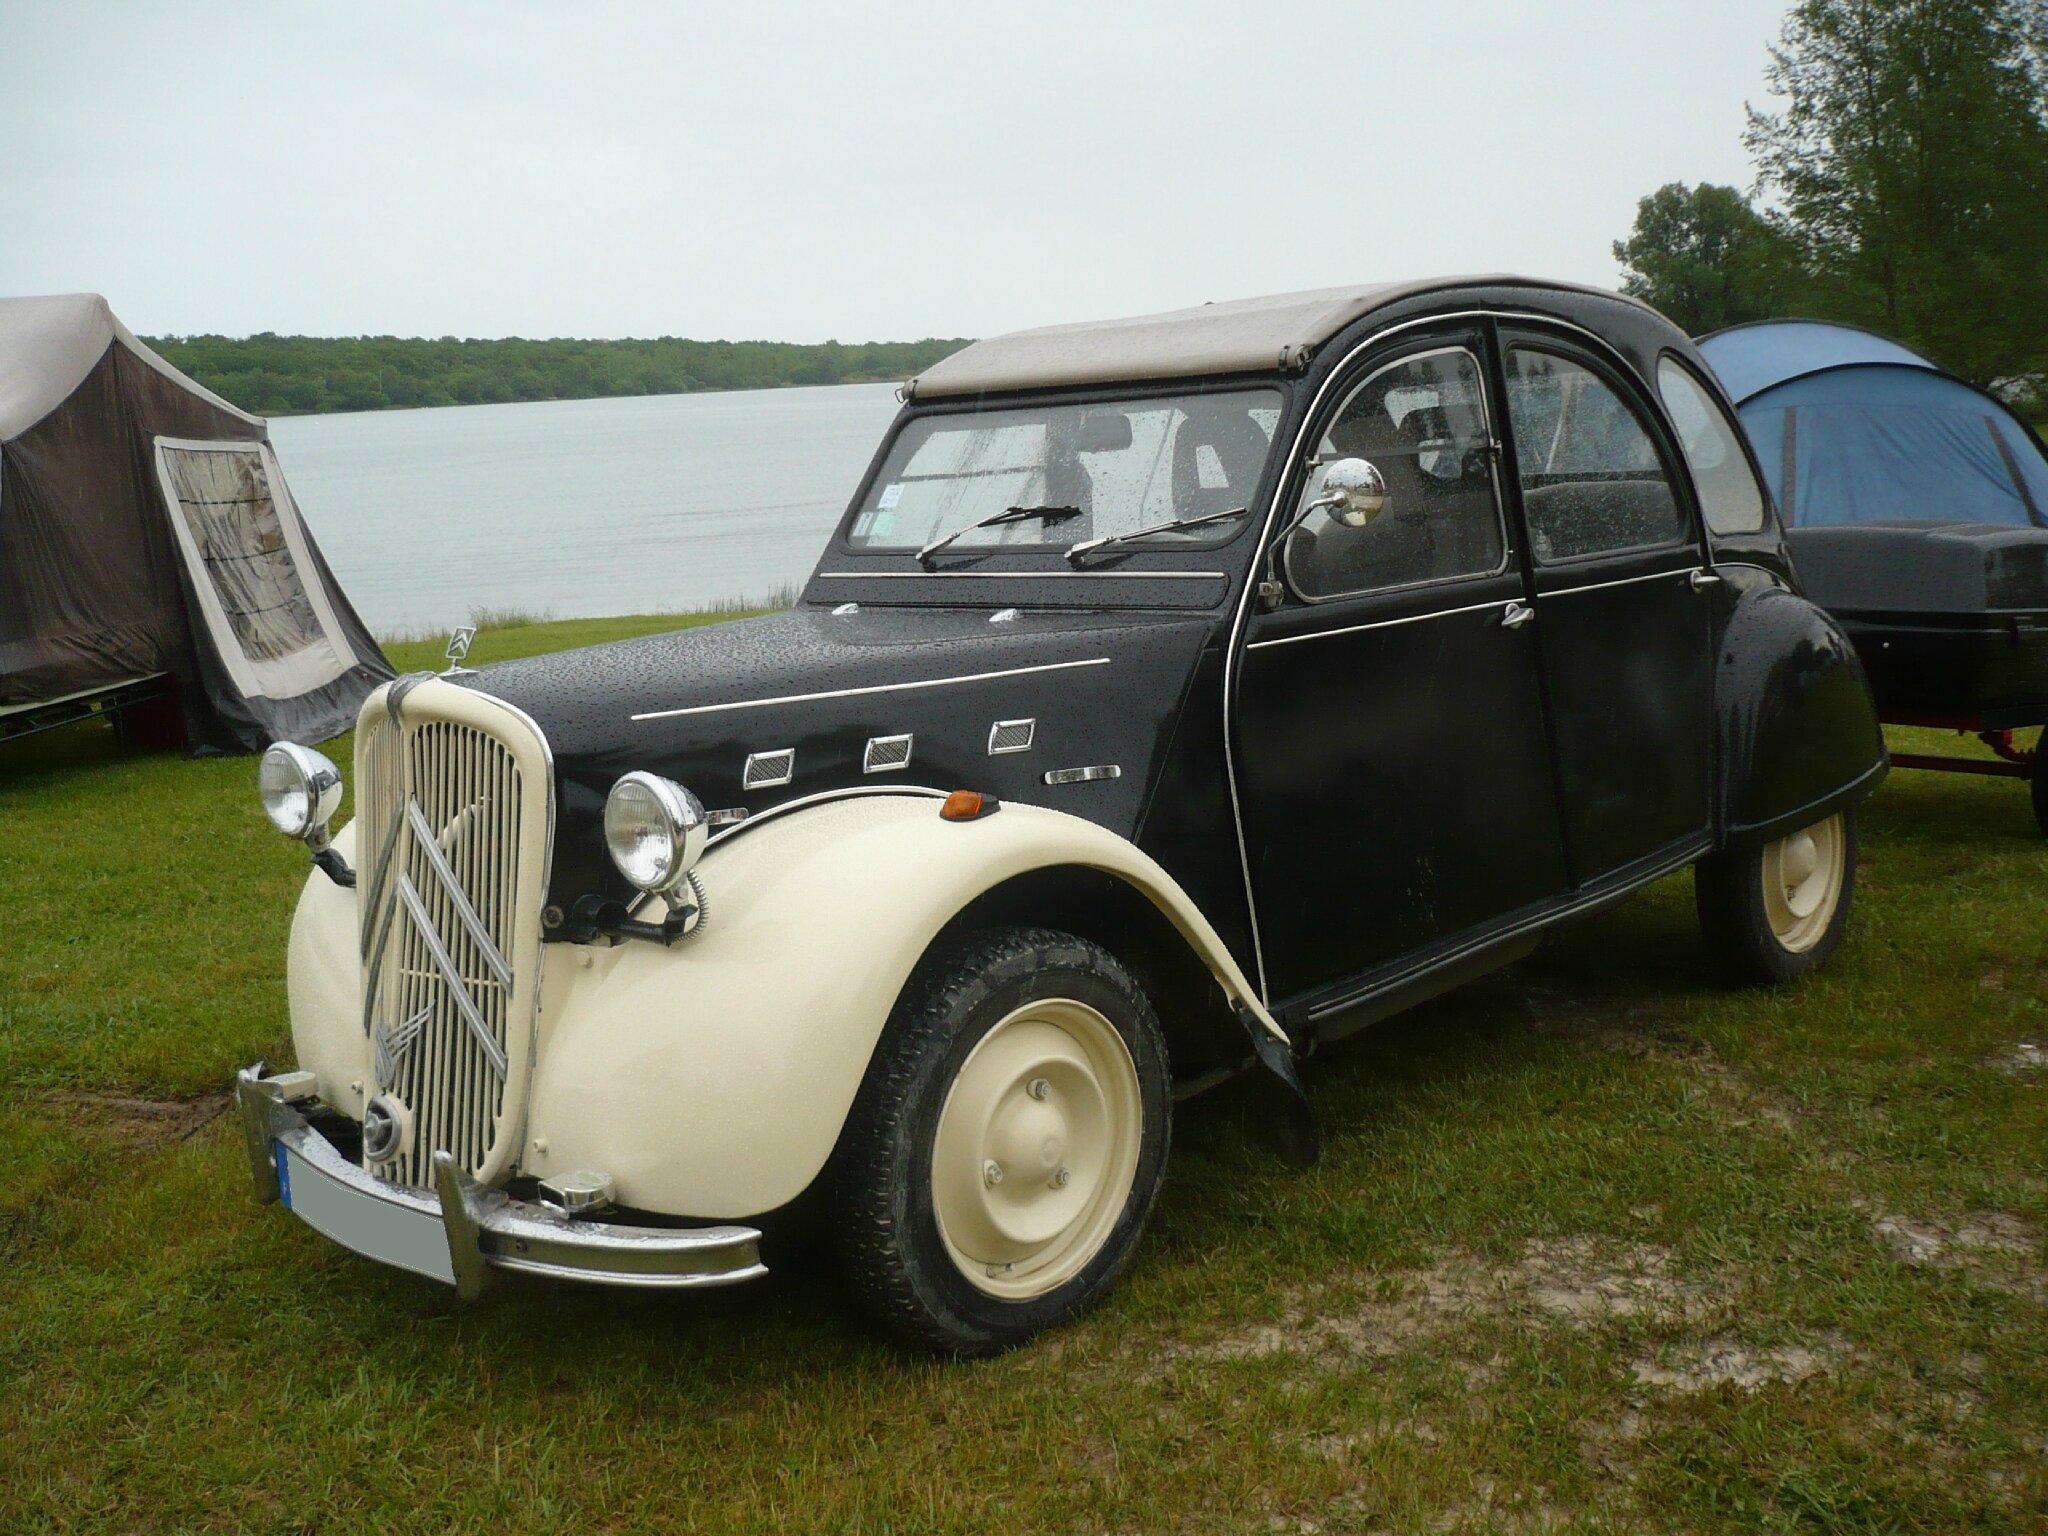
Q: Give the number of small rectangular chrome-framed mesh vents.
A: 3